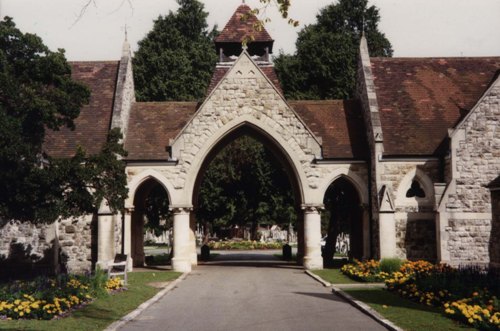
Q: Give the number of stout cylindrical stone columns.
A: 2